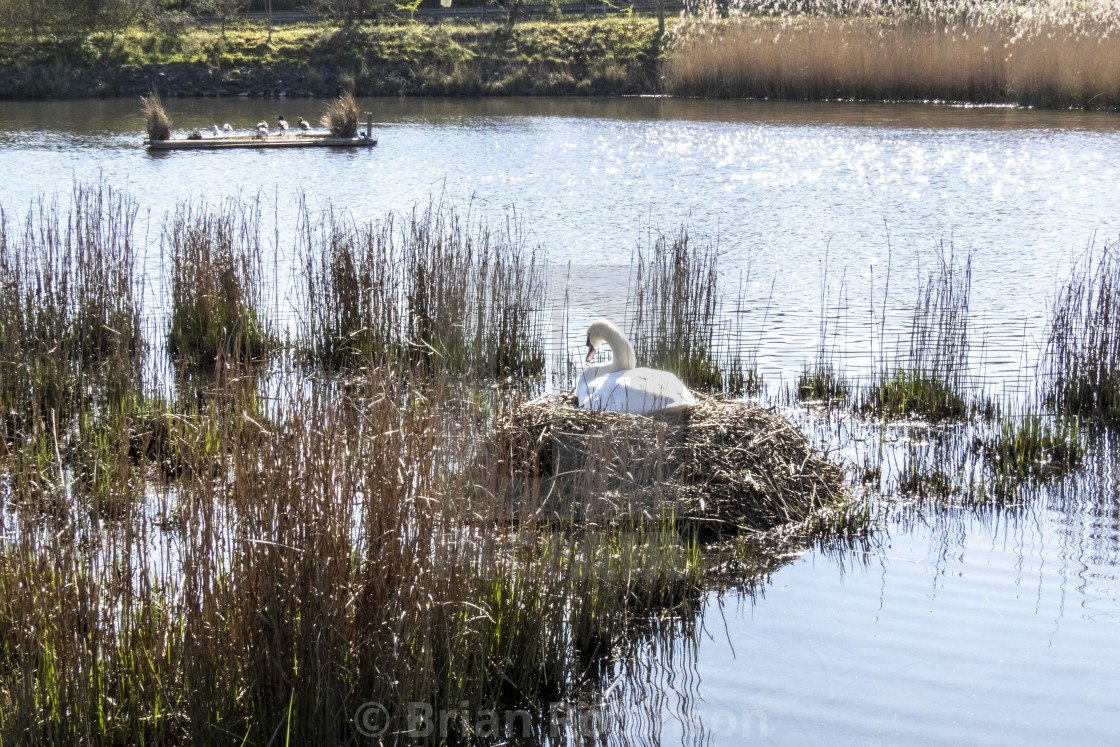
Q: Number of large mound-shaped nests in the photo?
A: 1